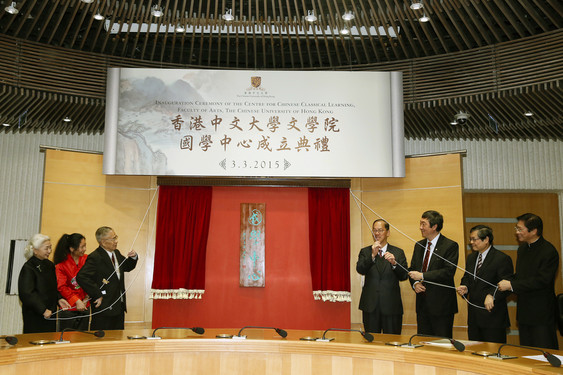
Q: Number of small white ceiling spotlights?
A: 15